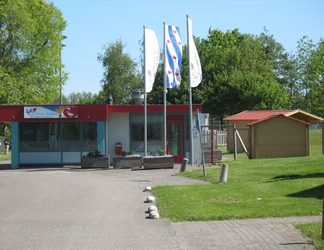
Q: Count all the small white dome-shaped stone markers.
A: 4